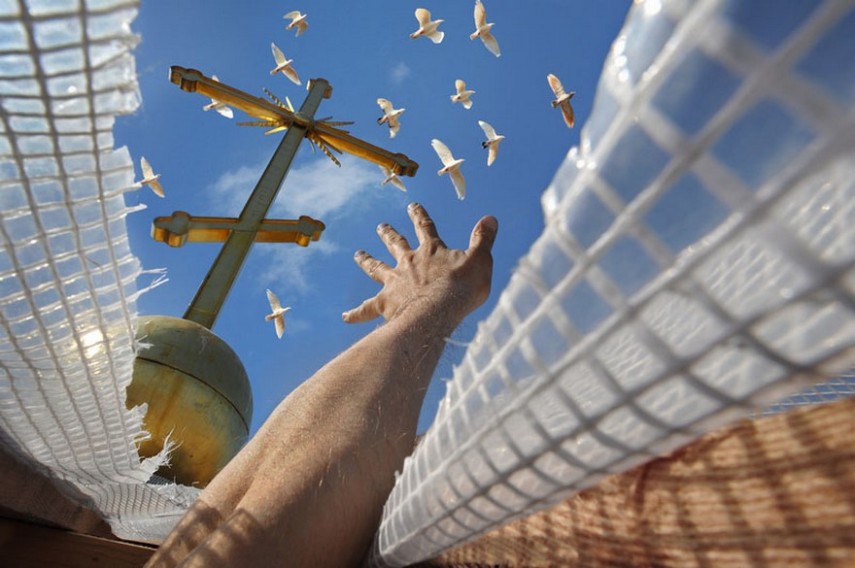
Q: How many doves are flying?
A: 13